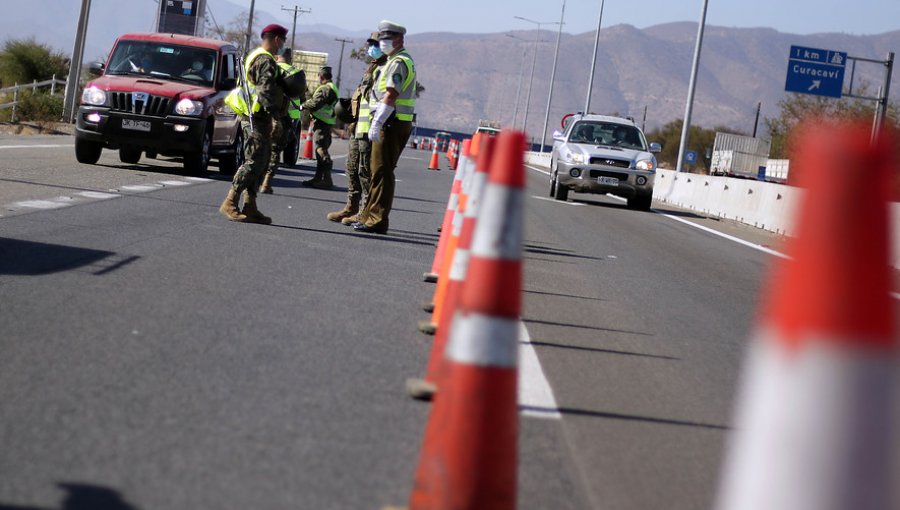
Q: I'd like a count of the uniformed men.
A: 5